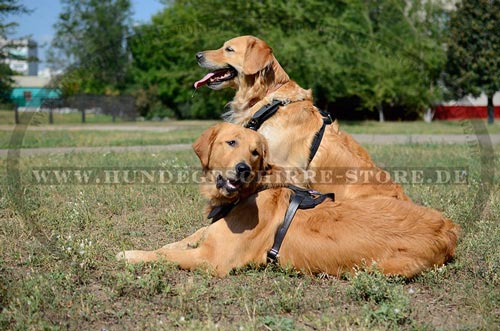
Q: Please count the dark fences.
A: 1